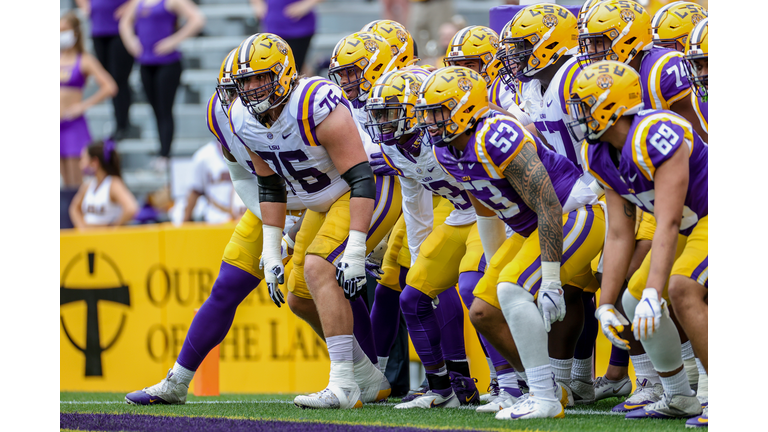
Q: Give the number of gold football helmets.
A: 14